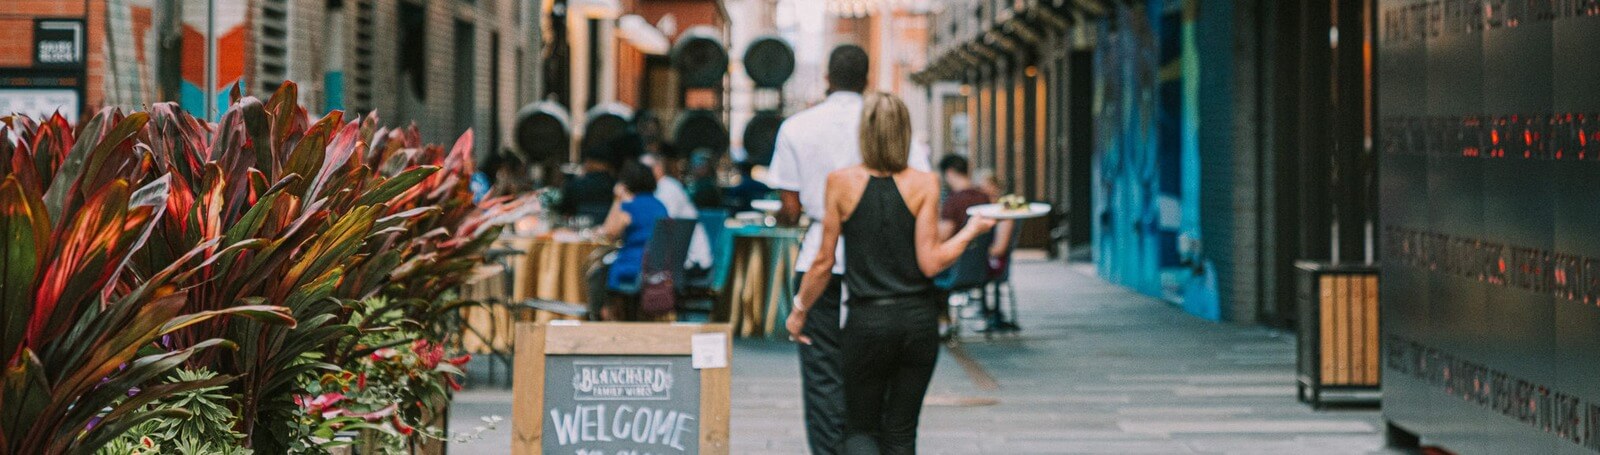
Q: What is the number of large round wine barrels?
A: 6